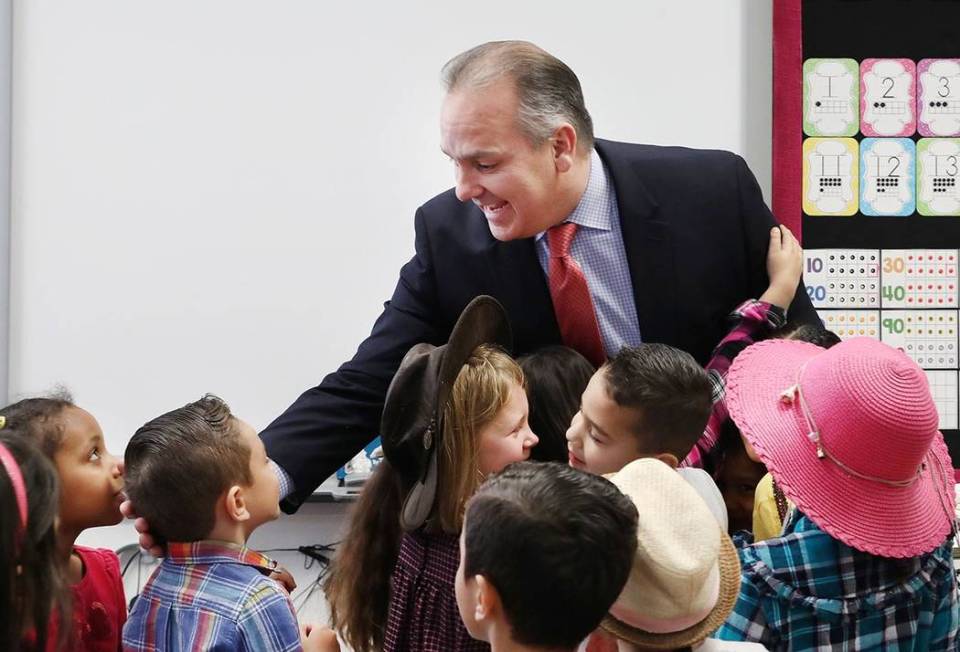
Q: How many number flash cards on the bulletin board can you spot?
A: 6